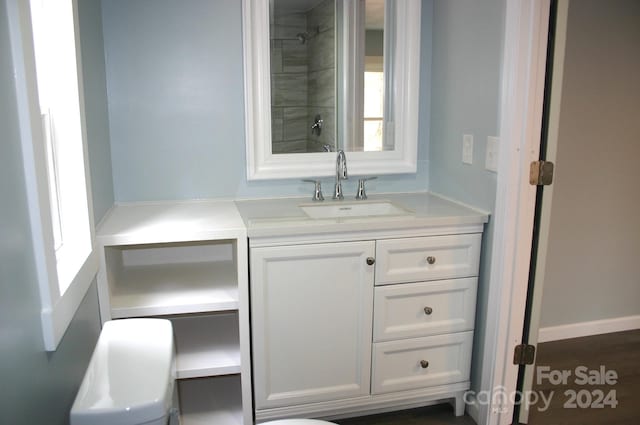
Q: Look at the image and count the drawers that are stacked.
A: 3